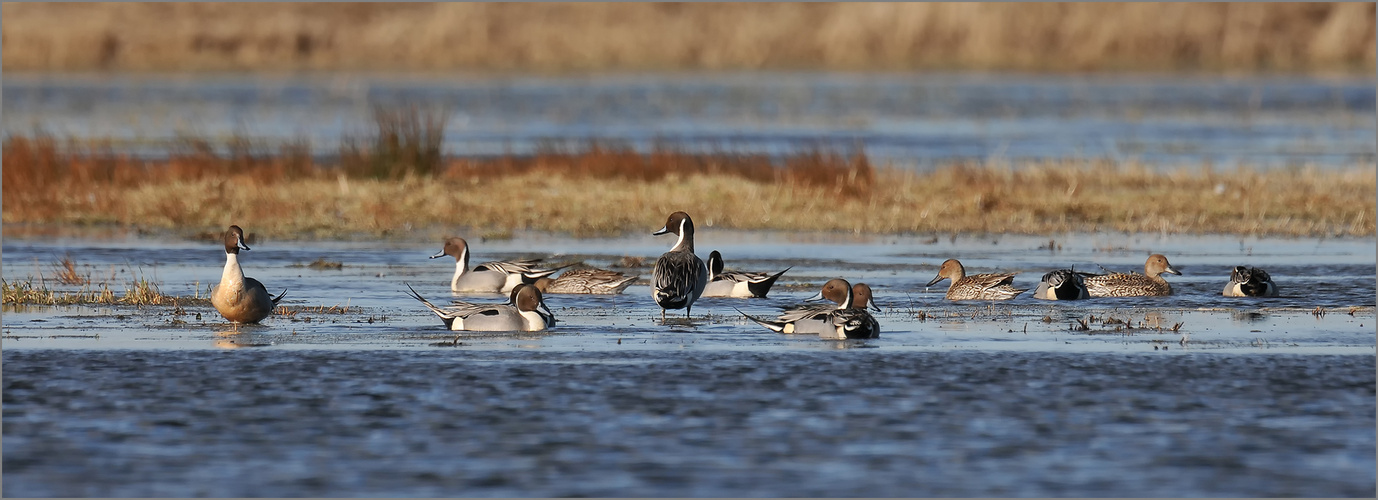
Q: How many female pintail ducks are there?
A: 3